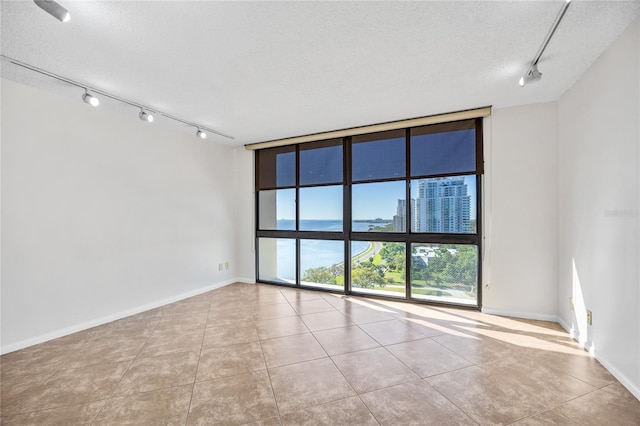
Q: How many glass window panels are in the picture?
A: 12